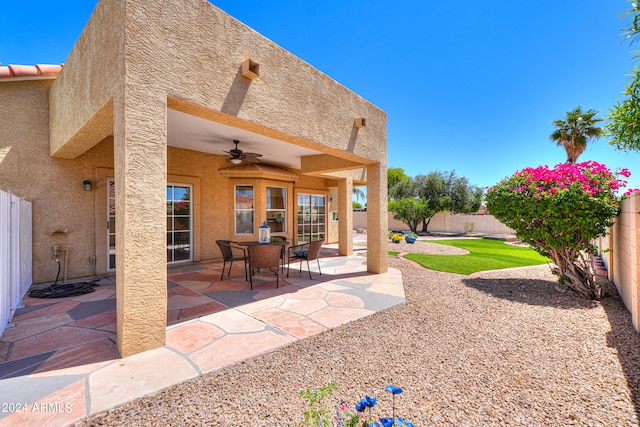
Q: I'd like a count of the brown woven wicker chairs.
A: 4